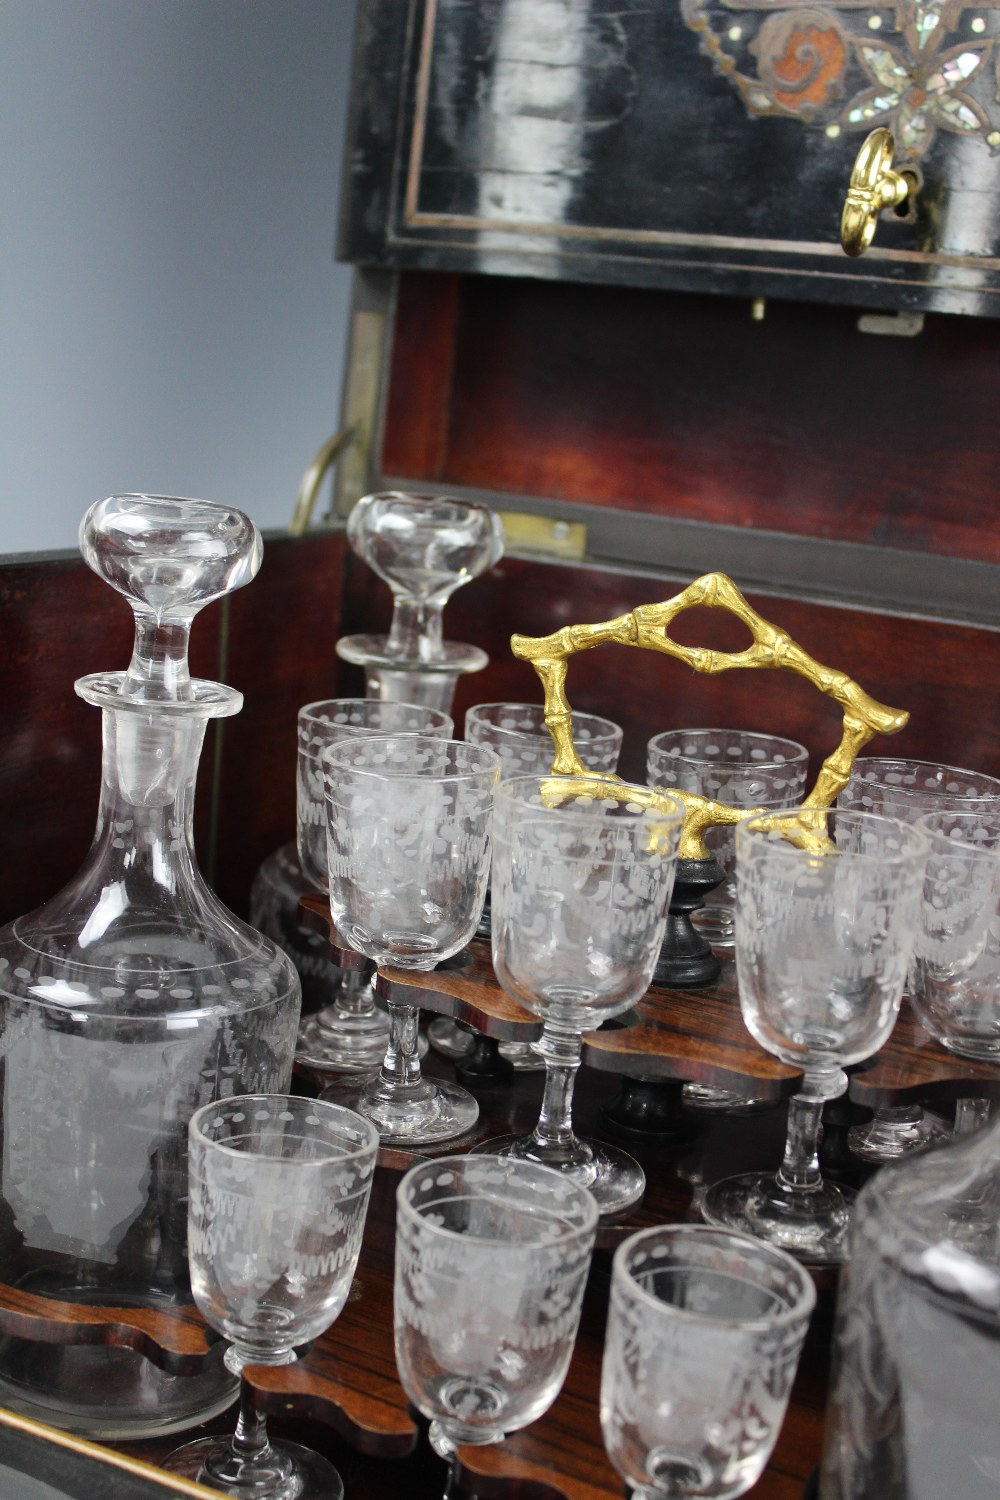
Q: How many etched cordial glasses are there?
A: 11